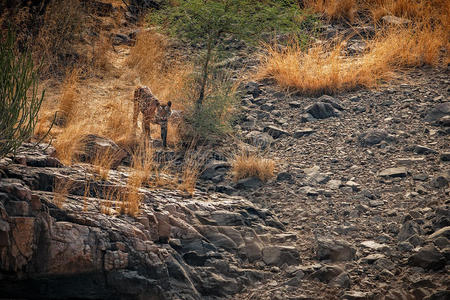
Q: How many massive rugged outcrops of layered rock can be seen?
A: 1